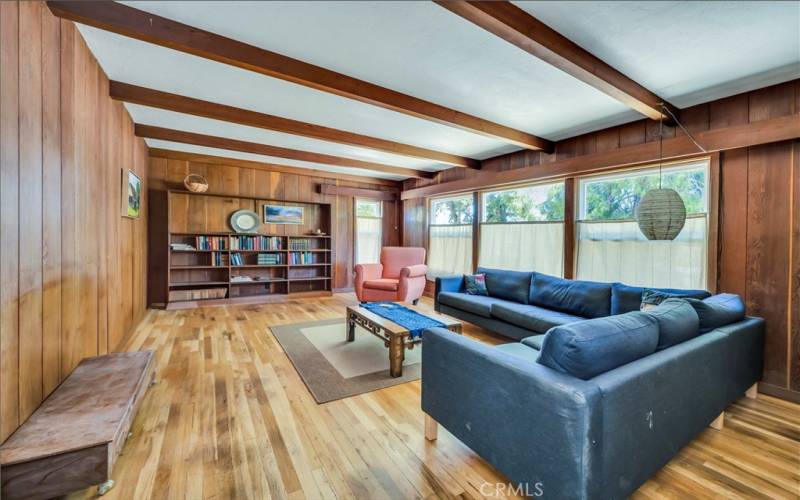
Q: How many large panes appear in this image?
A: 3